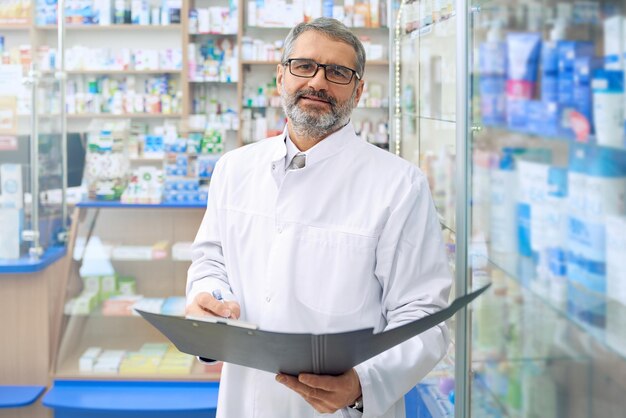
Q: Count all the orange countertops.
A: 0